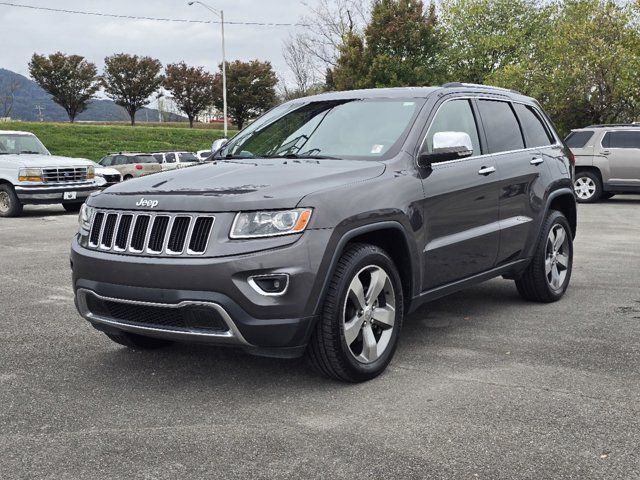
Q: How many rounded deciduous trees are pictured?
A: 4